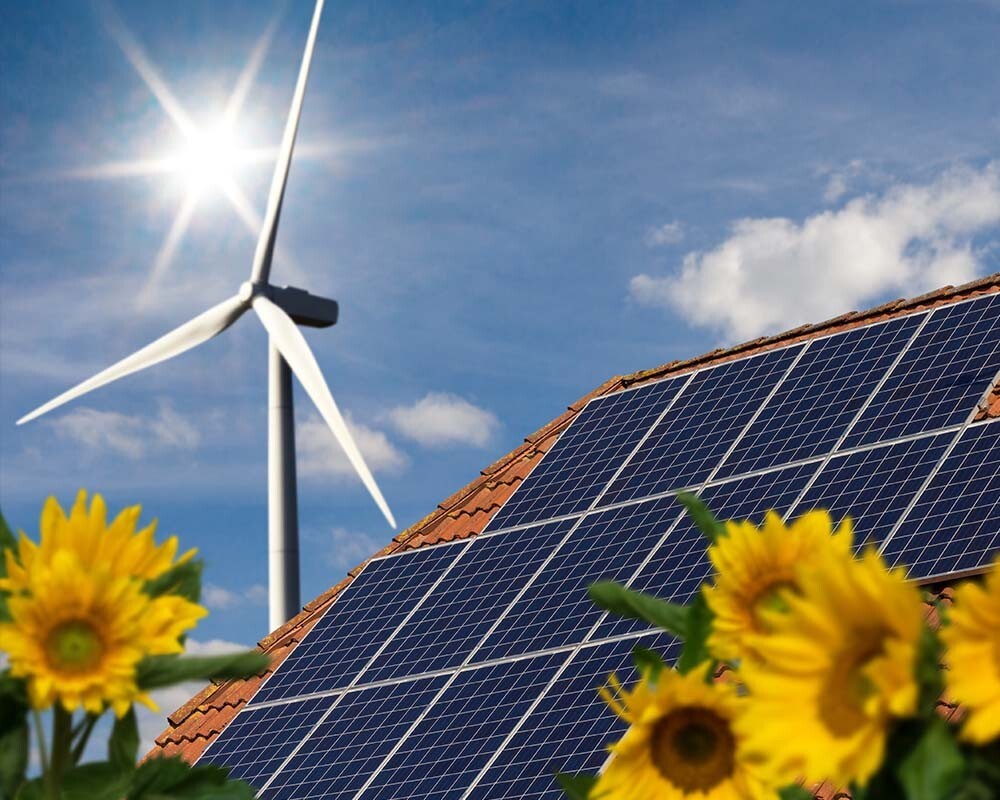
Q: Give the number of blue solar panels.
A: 14